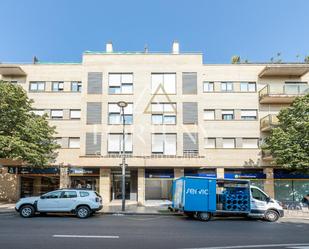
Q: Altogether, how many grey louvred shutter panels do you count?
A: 6